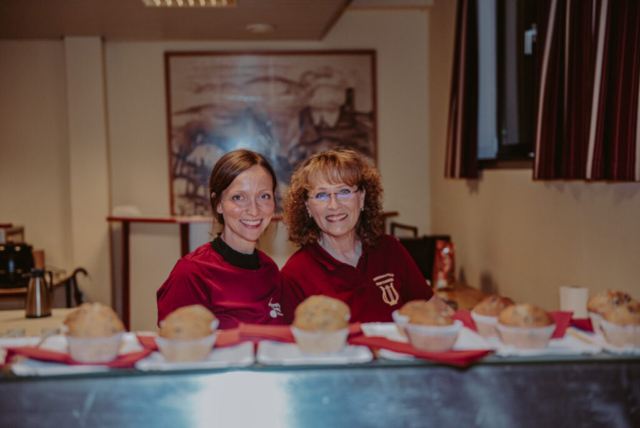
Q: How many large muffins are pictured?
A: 9